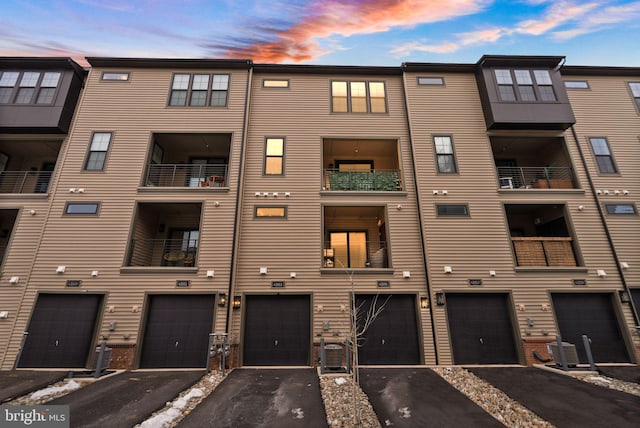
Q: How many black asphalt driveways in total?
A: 6